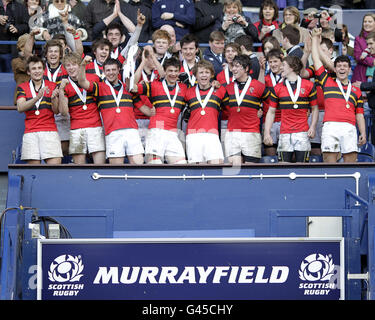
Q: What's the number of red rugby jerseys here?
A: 15